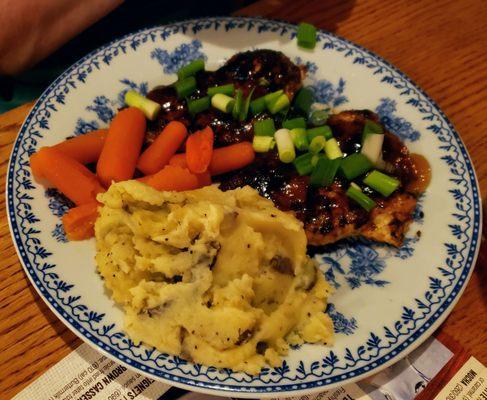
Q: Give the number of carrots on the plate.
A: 8